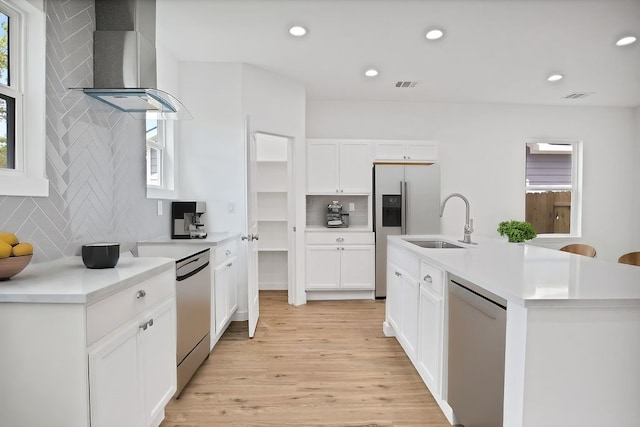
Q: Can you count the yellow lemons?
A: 3